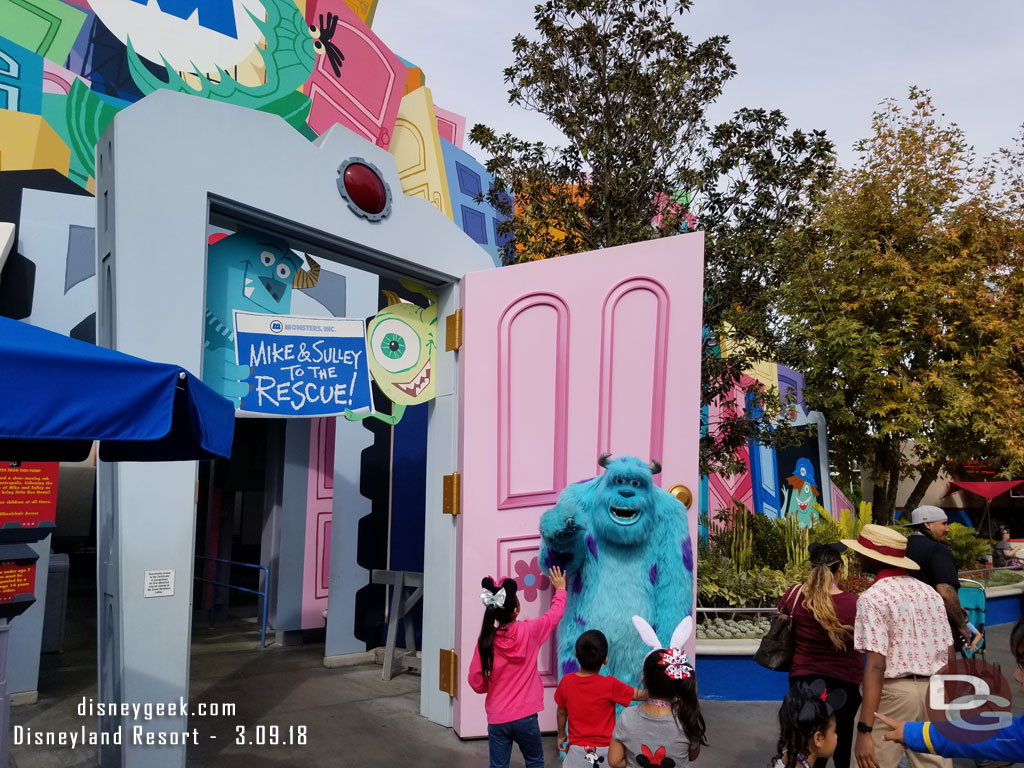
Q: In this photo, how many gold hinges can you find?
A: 3